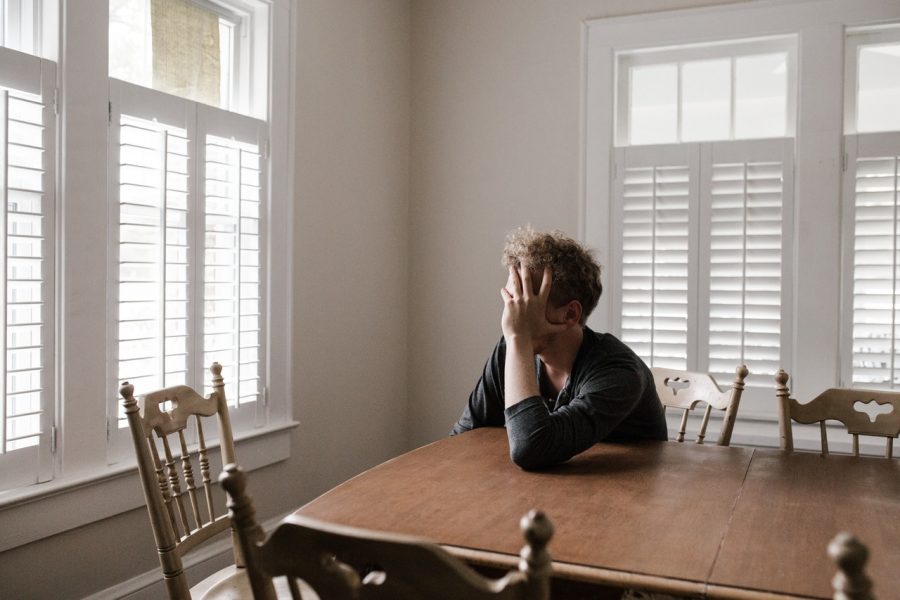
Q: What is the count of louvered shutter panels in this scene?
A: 6